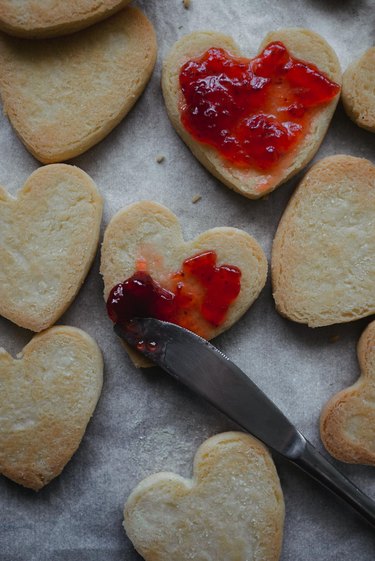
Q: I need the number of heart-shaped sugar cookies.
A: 10